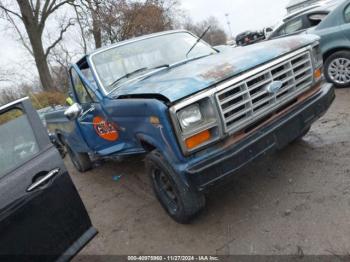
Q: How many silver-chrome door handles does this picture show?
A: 1